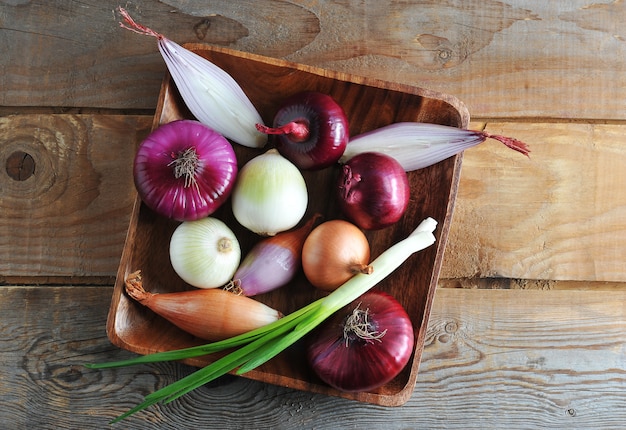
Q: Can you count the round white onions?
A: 2